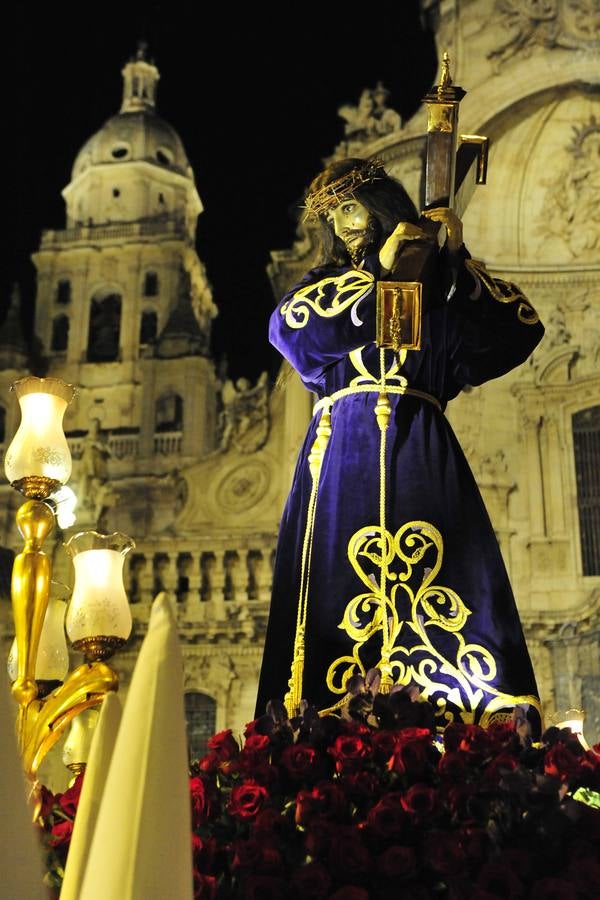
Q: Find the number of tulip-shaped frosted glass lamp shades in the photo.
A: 5